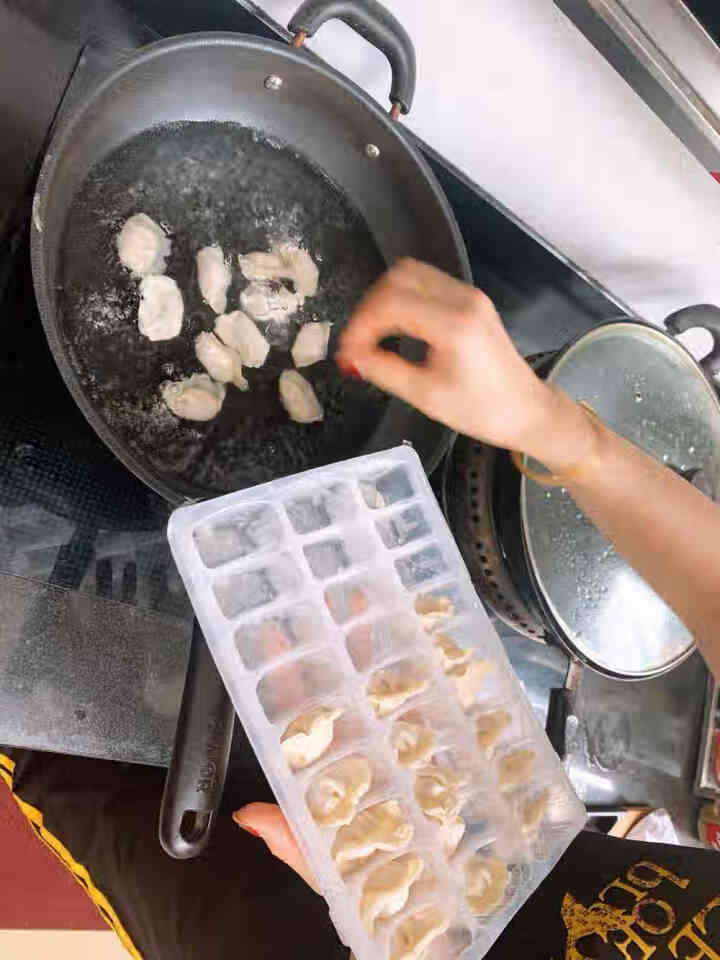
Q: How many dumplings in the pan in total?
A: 11